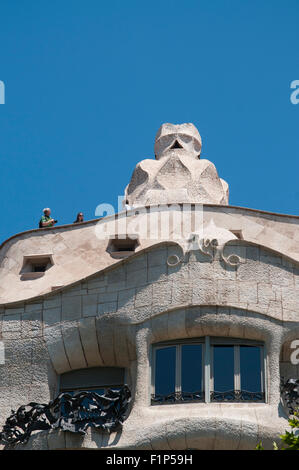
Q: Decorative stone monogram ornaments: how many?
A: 1